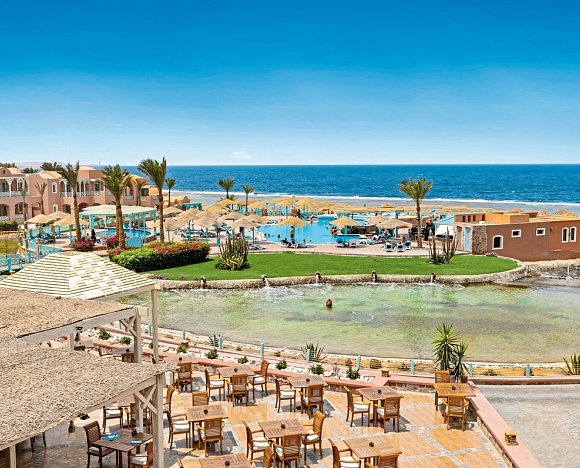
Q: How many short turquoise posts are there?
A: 10